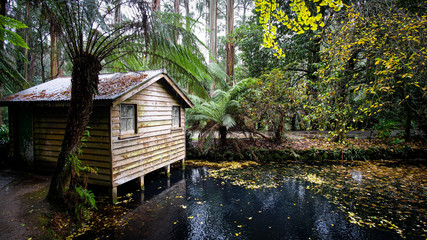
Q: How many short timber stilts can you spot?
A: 4